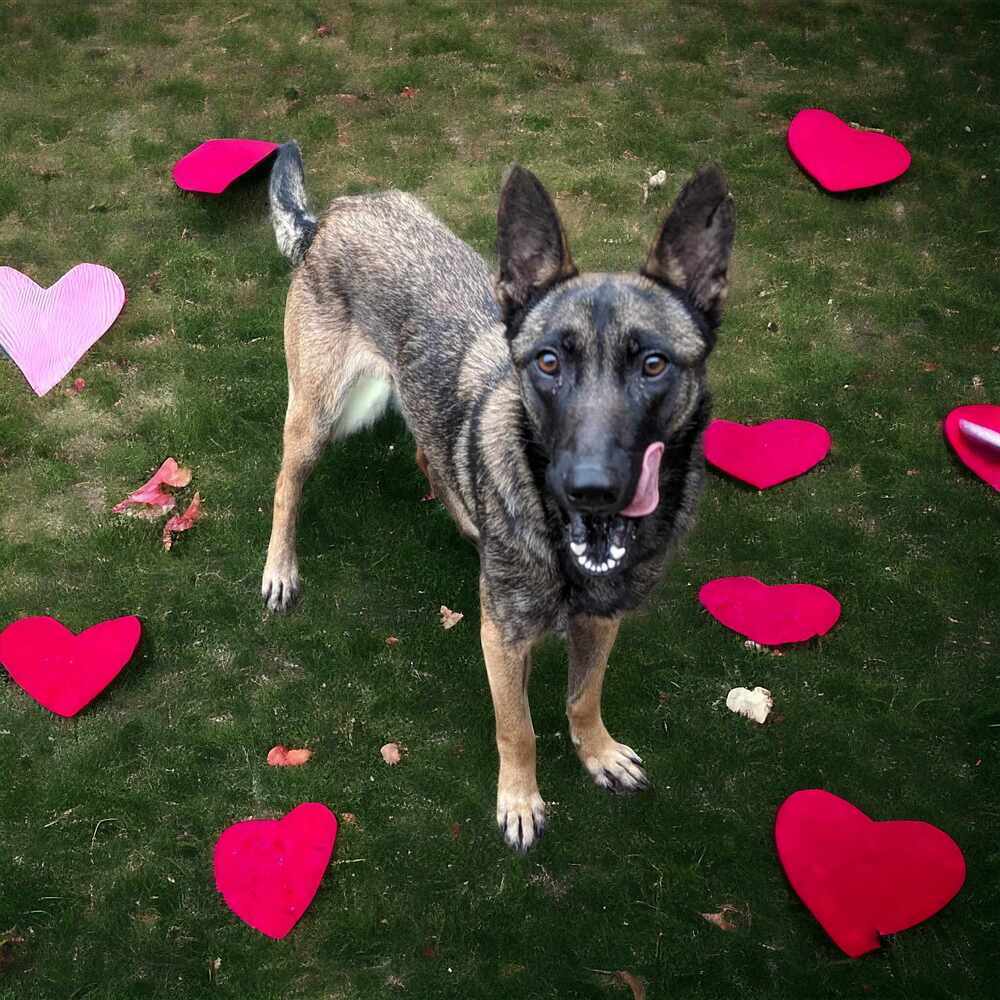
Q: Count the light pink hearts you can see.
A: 1